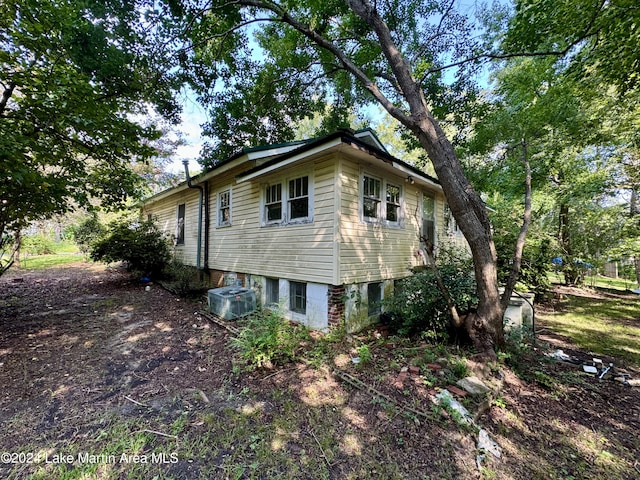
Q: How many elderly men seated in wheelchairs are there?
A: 0